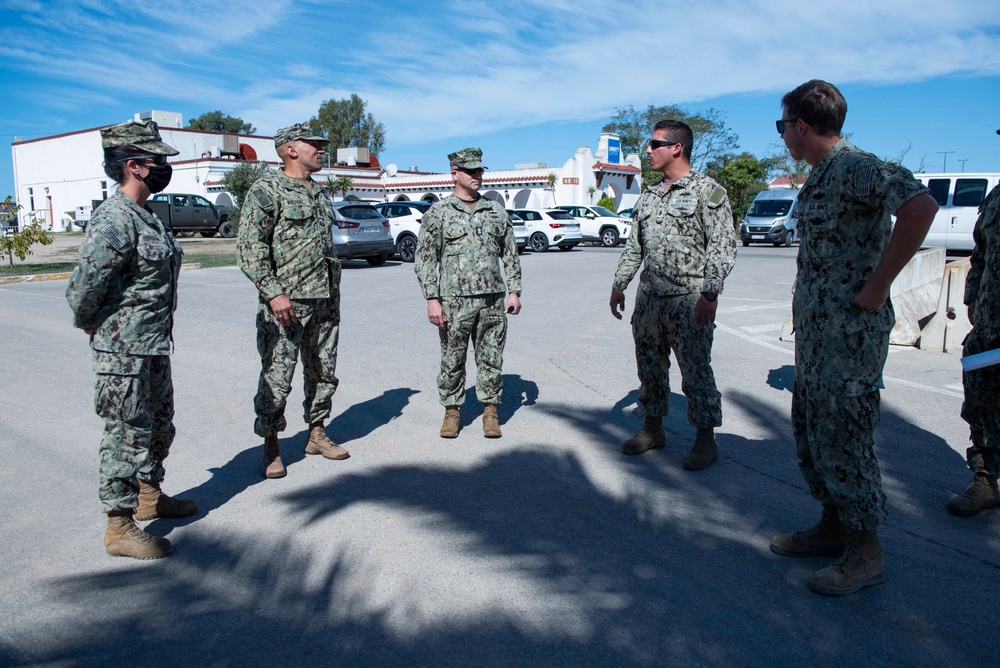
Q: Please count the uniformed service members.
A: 6